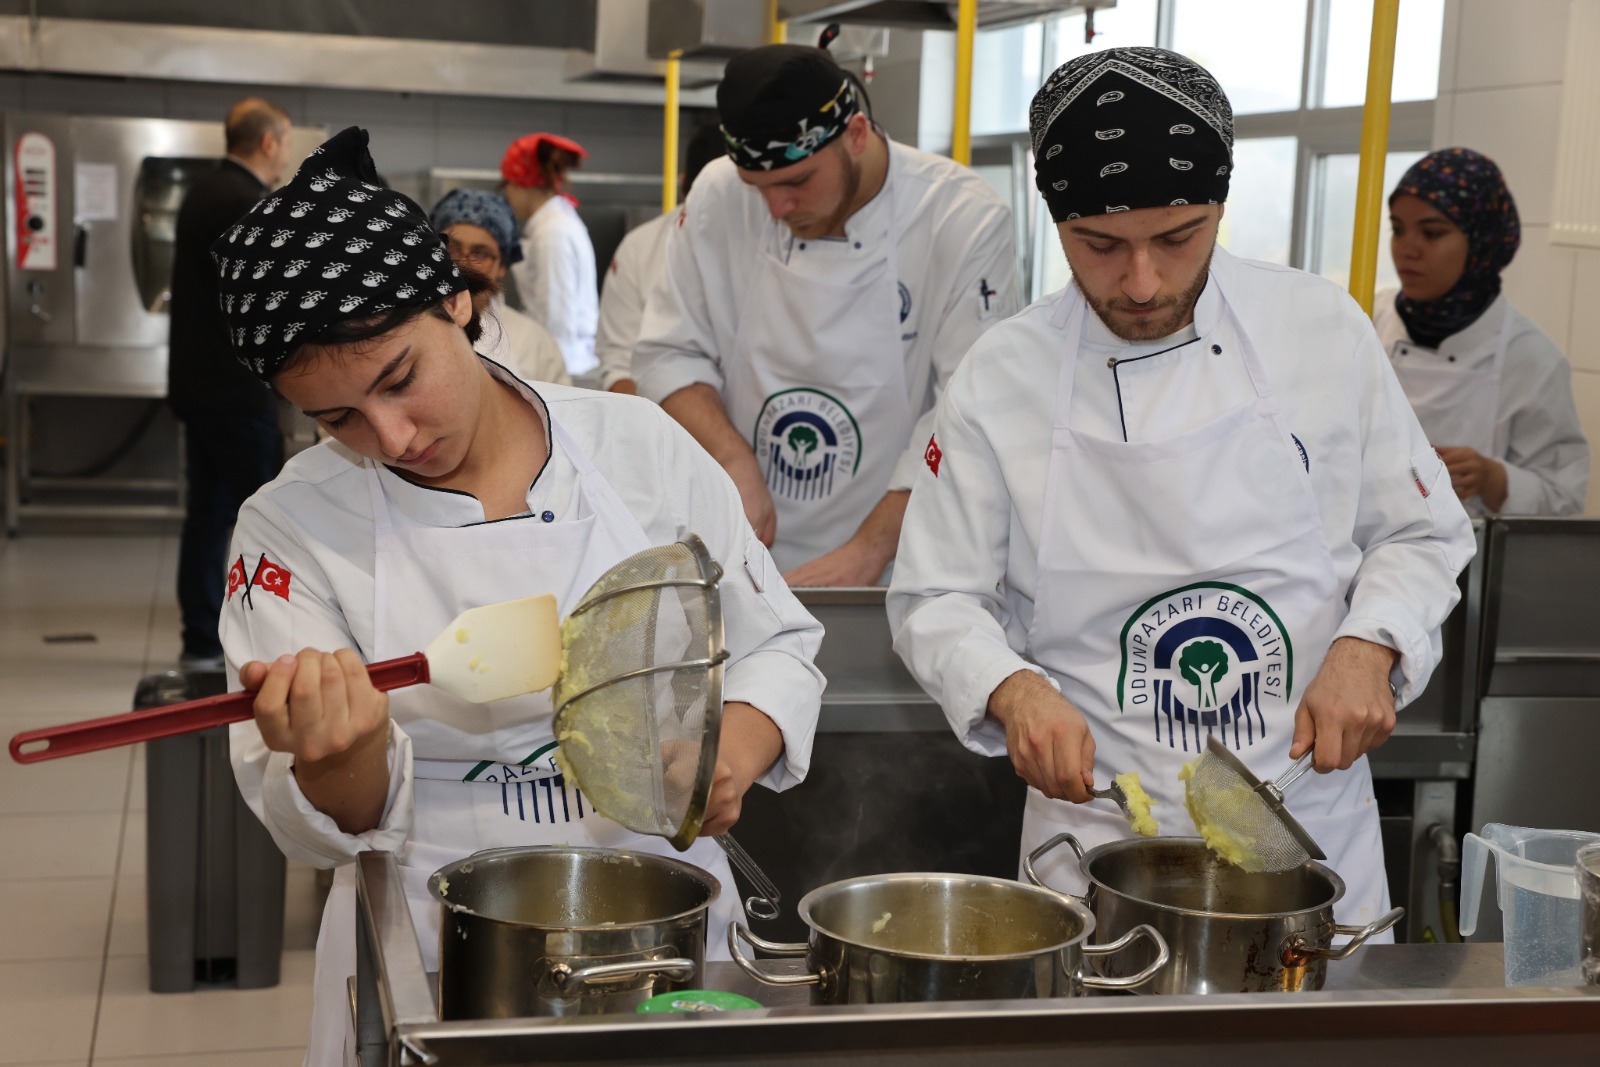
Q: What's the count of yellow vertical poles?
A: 4